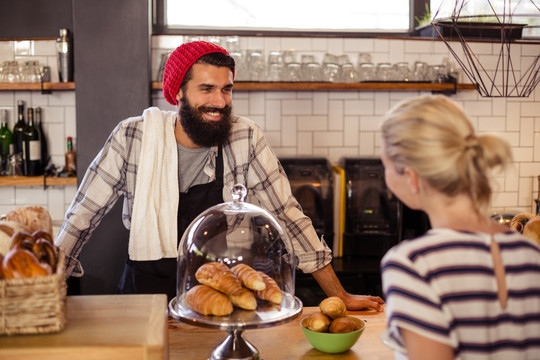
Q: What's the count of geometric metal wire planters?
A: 1